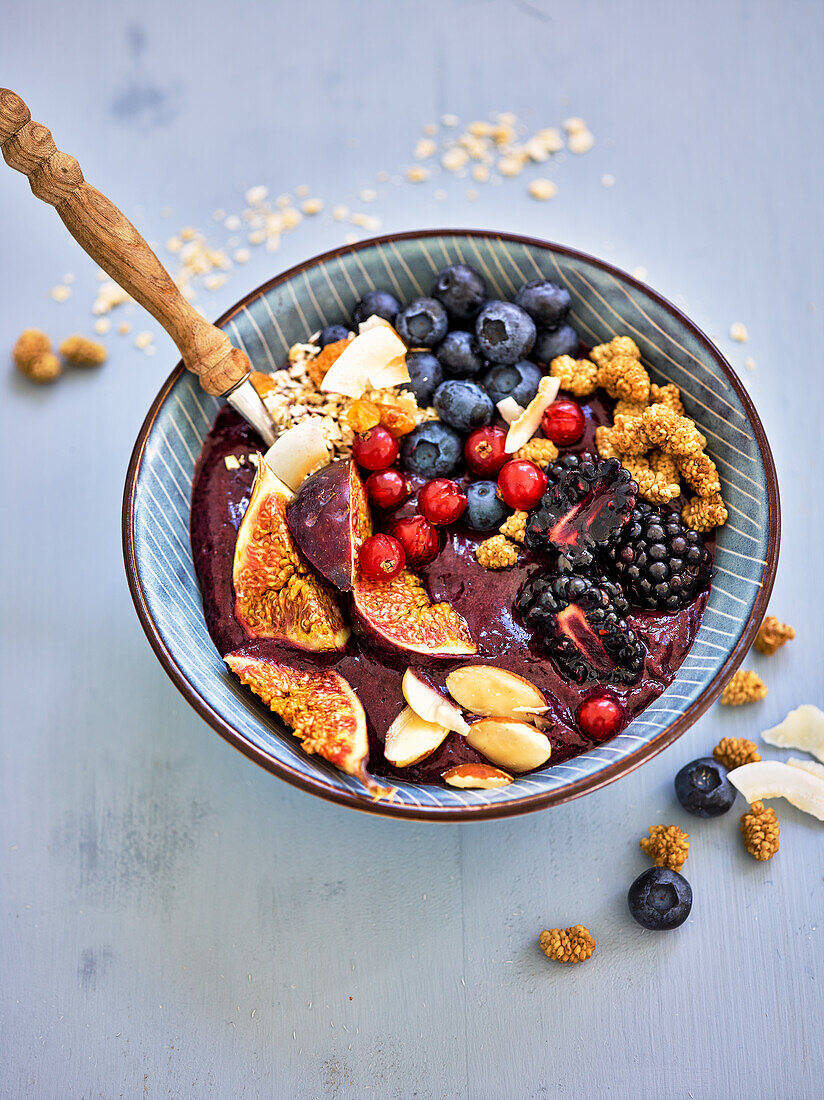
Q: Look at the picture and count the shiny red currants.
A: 9